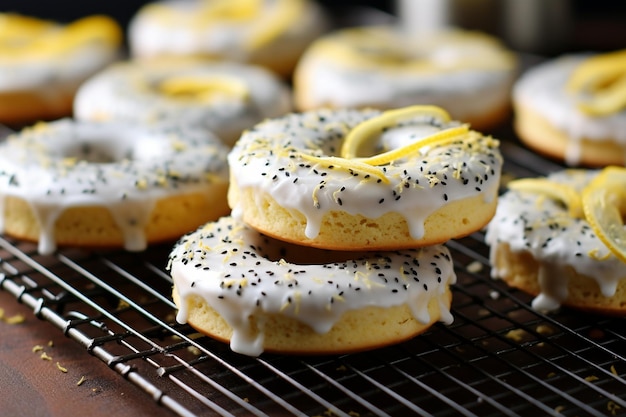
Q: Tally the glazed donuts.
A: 9